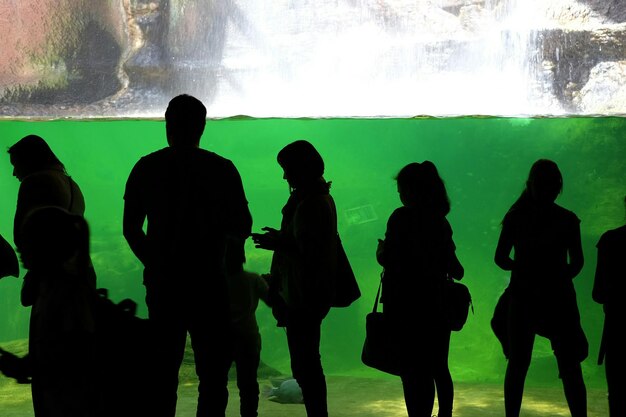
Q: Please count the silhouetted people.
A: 8